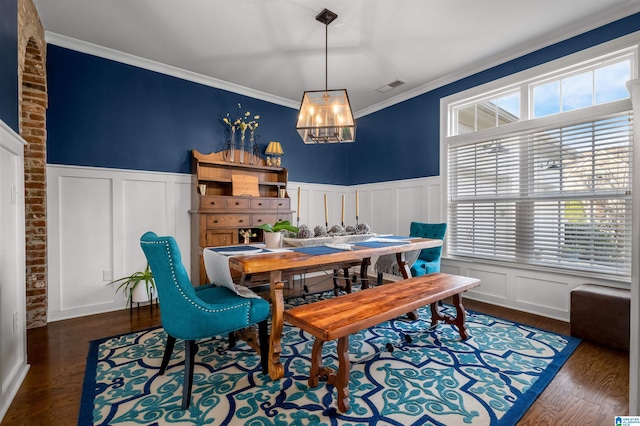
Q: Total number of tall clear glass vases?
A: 3